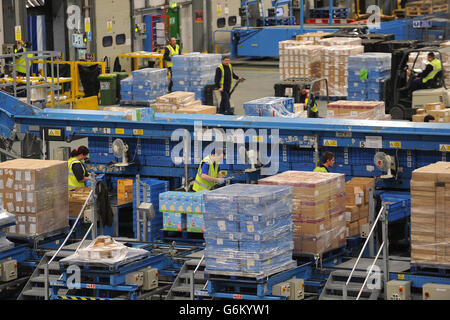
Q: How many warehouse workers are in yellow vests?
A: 8